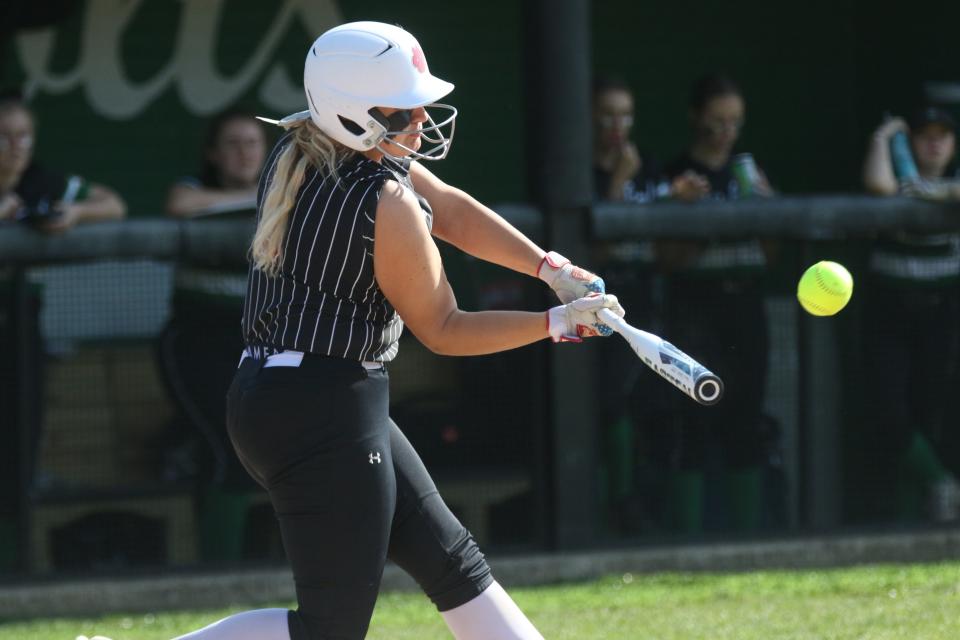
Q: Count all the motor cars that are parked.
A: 0